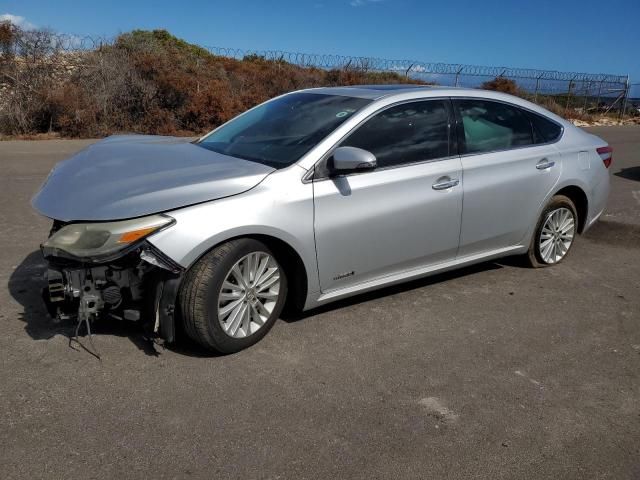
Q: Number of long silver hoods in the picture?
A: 1